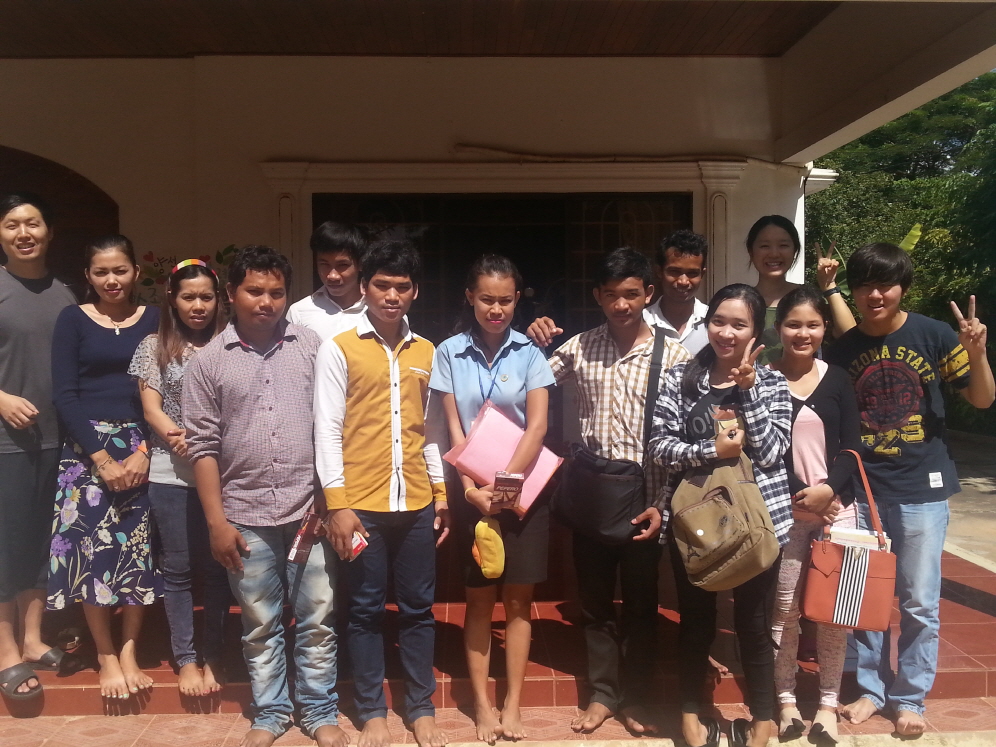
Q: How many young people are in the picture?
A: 13